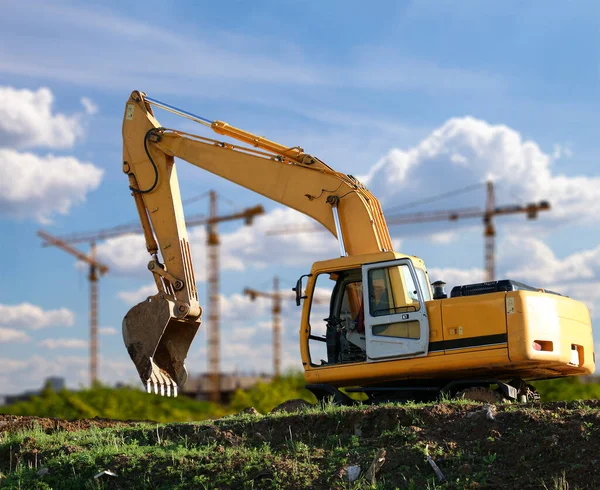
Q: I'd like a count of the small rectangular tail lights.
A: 2